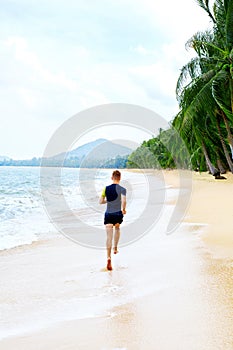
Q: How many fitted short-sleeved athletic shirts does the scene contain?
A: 1